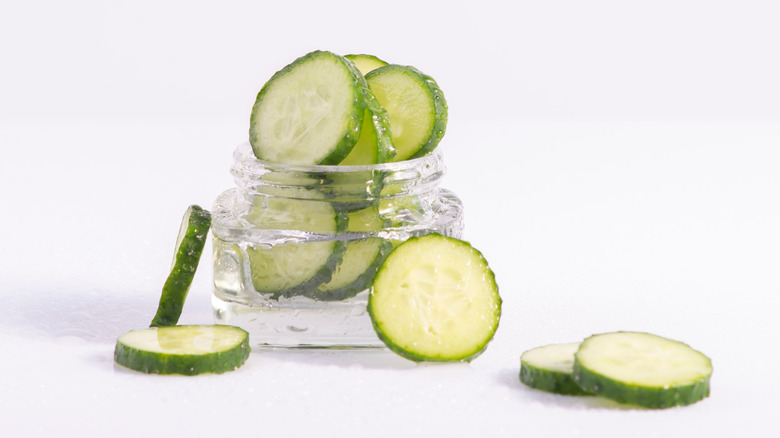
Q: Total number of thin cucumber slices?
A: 11